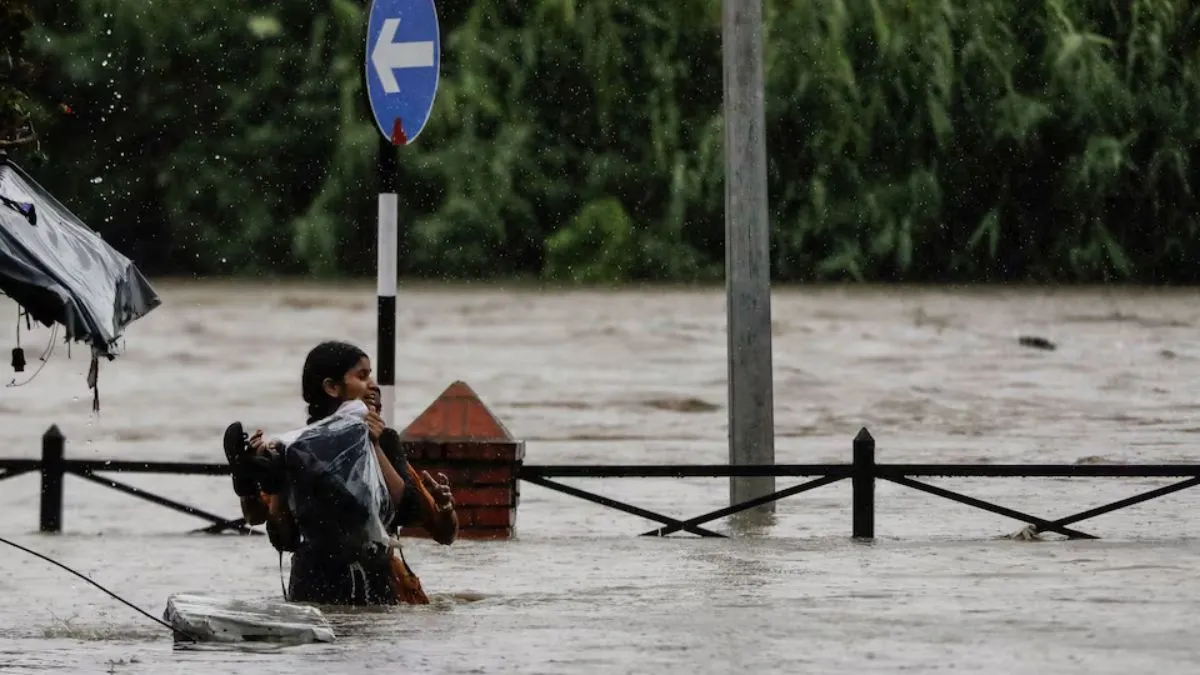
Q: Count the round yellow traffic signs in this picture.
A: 0